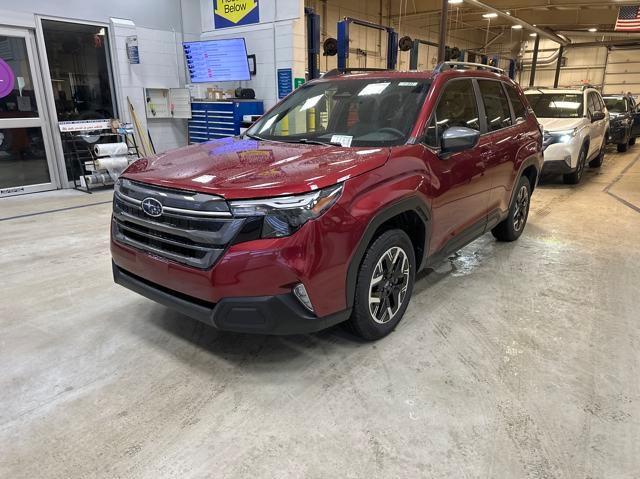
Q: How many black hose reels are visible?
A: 3